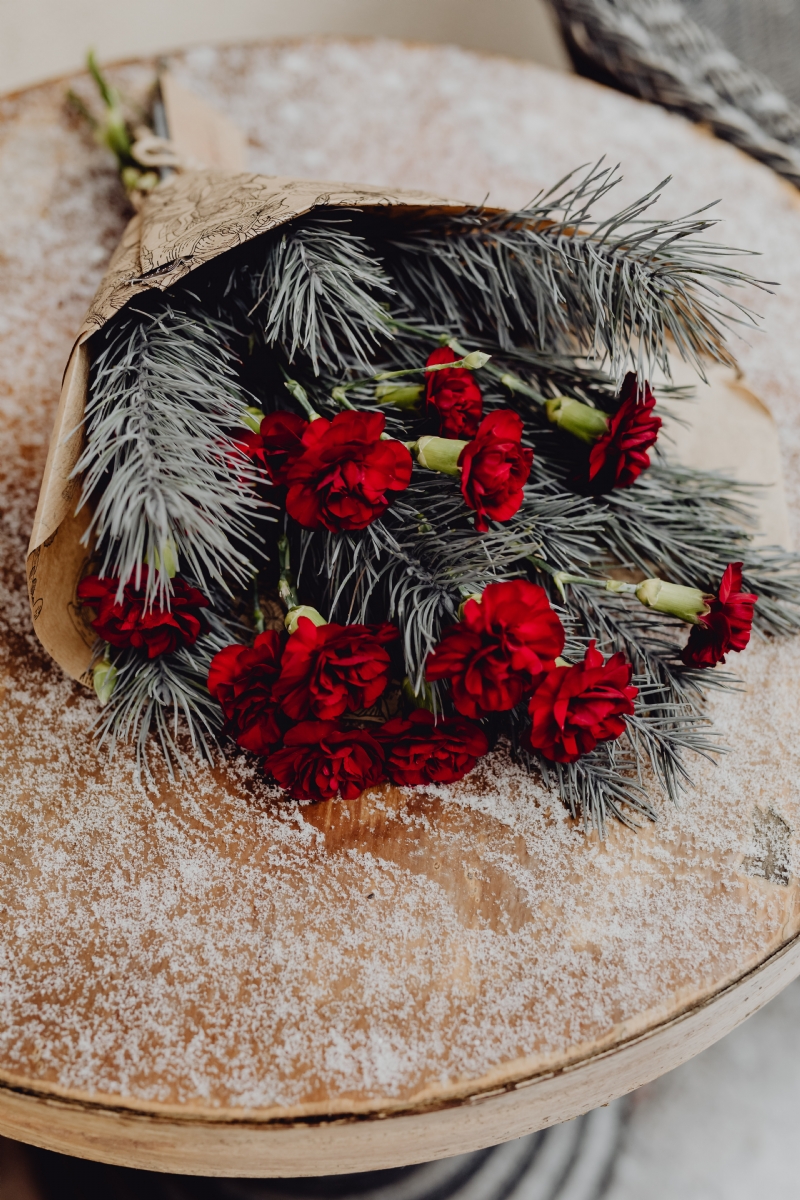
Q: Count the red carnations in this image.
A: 13